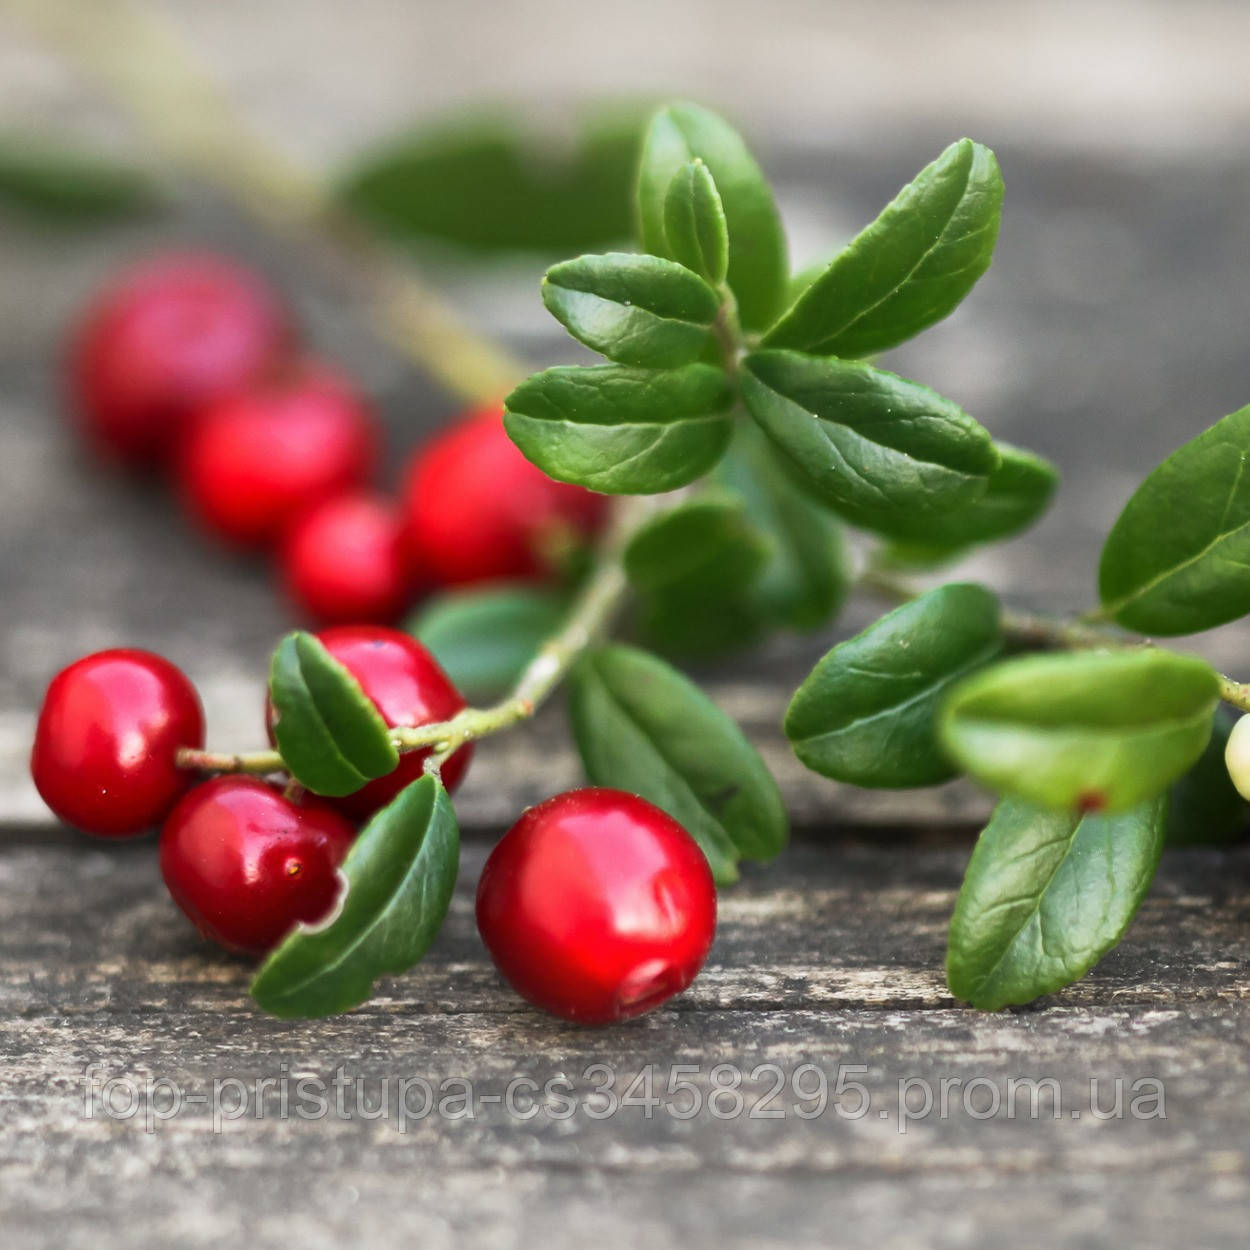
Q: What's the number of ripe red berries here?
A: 8